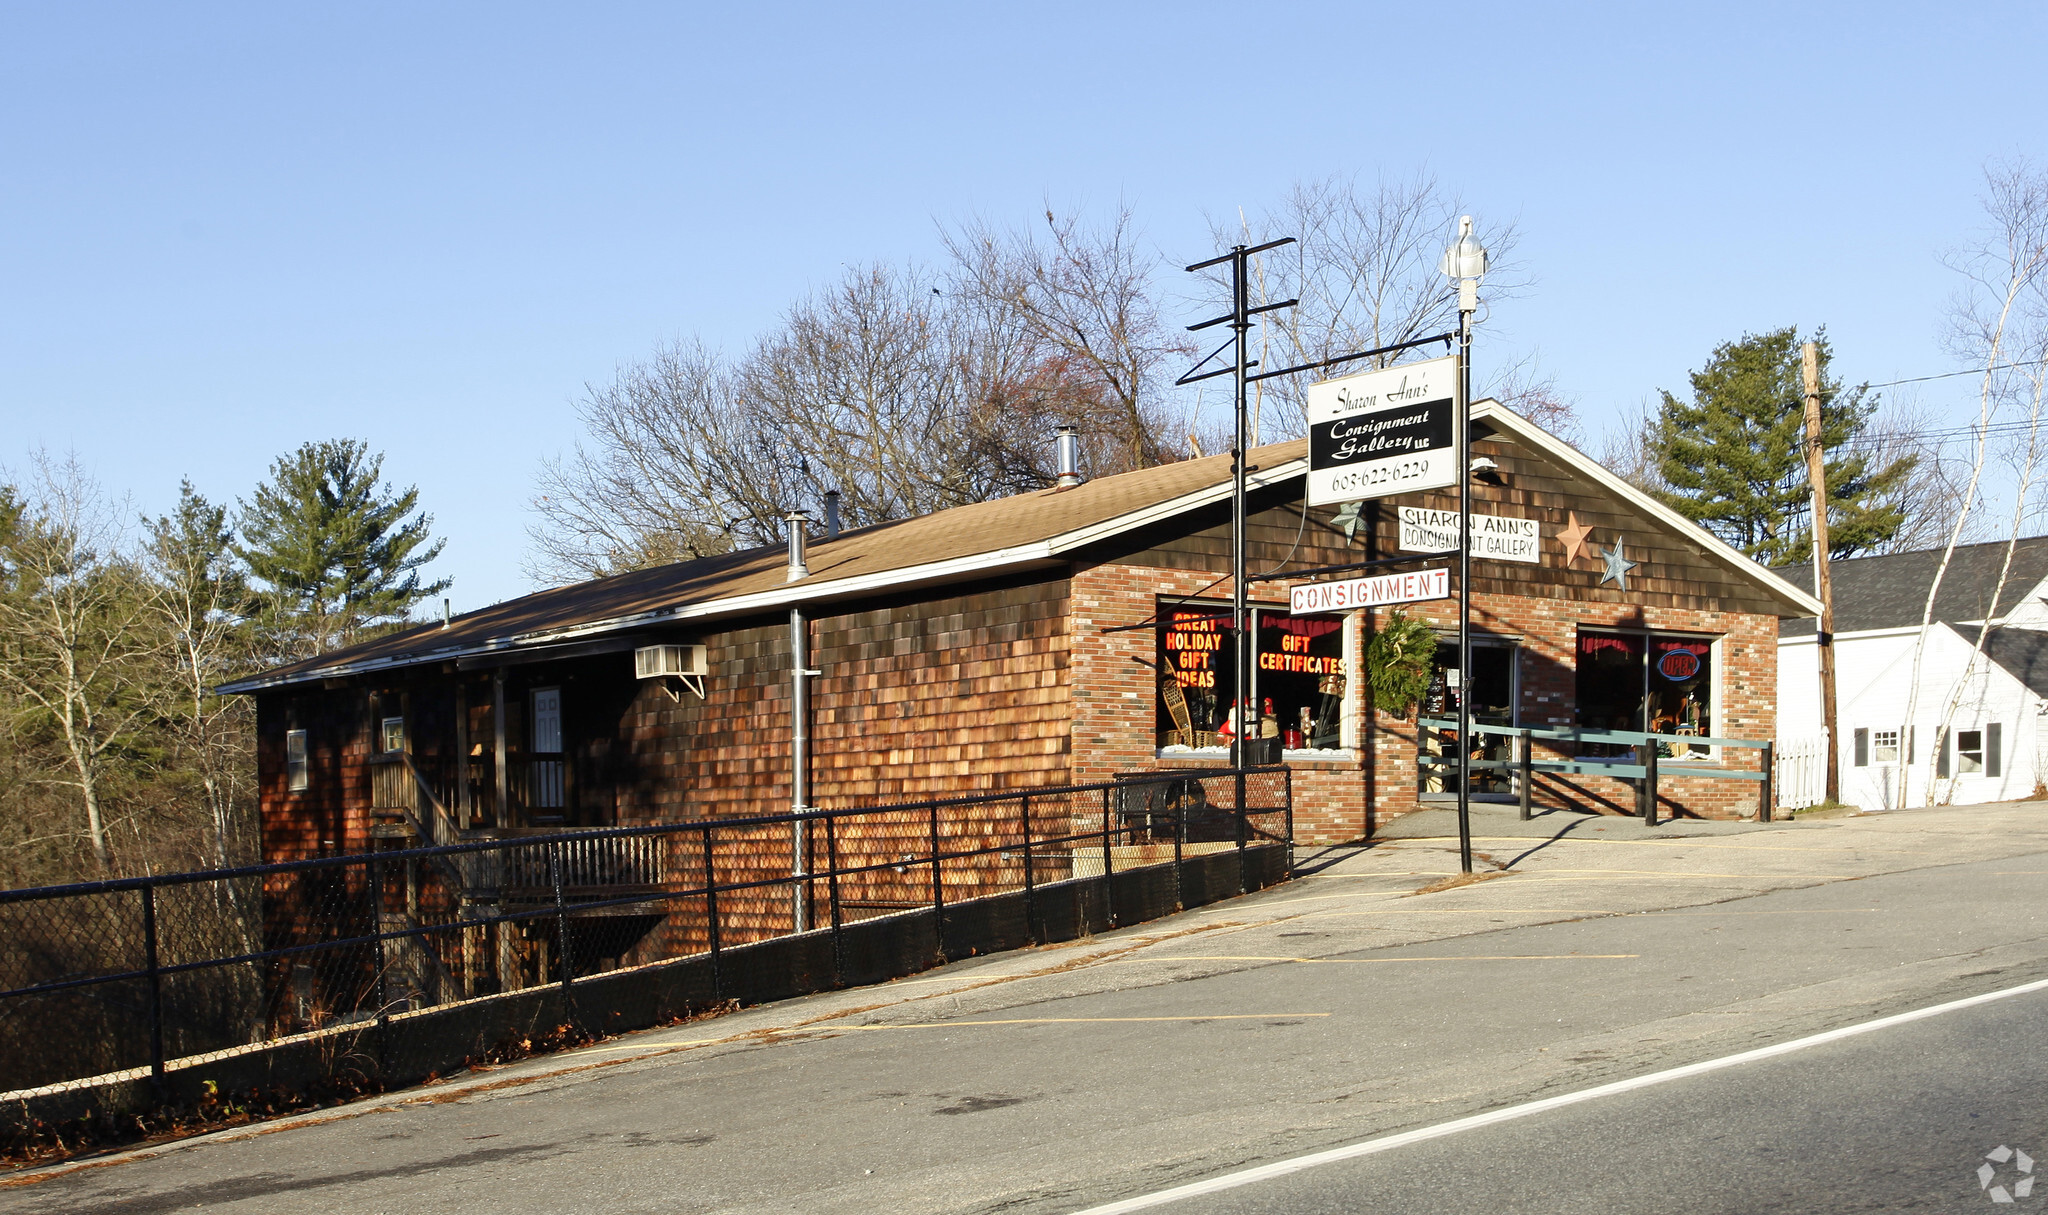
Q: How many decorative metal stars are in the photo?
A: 3